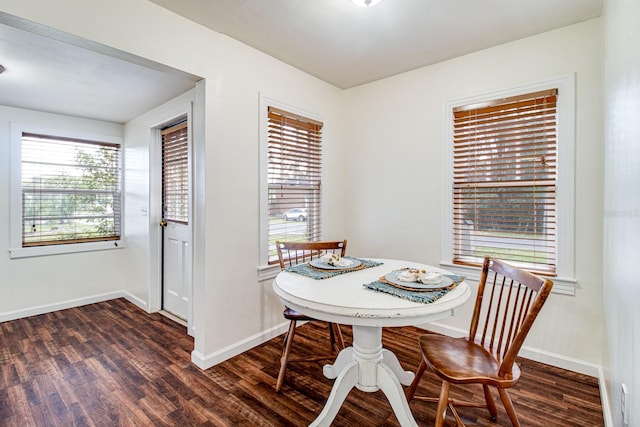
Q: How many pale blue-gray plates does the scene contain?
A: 2